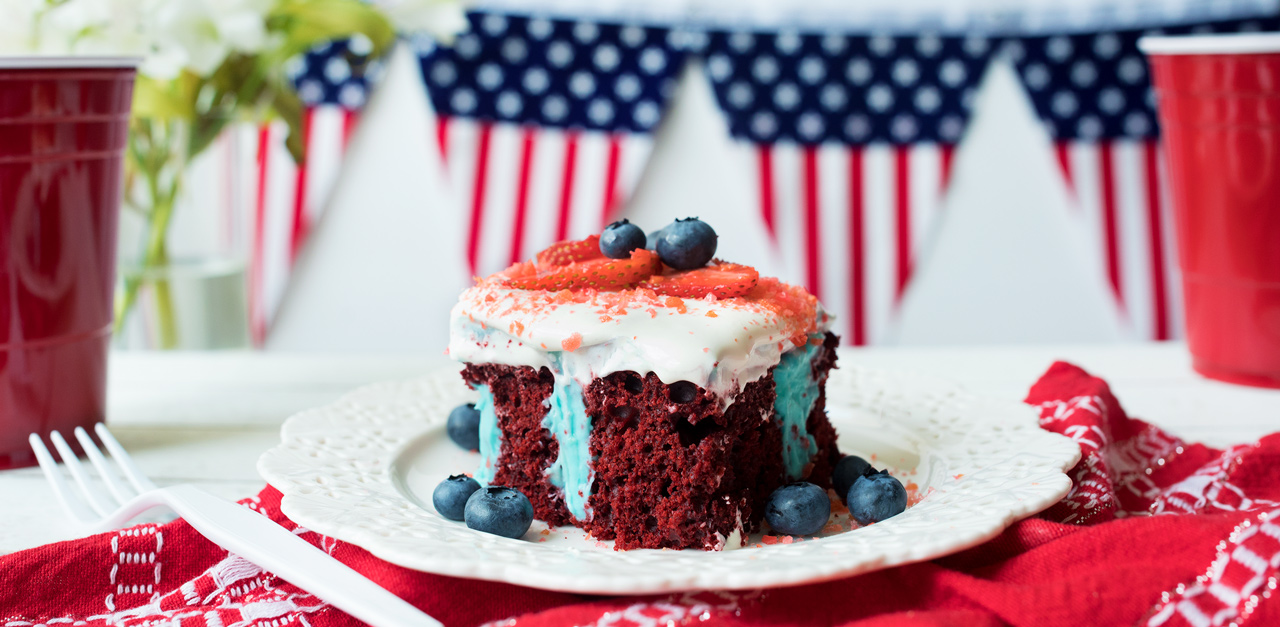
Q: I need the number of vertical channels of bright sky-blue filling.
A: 3